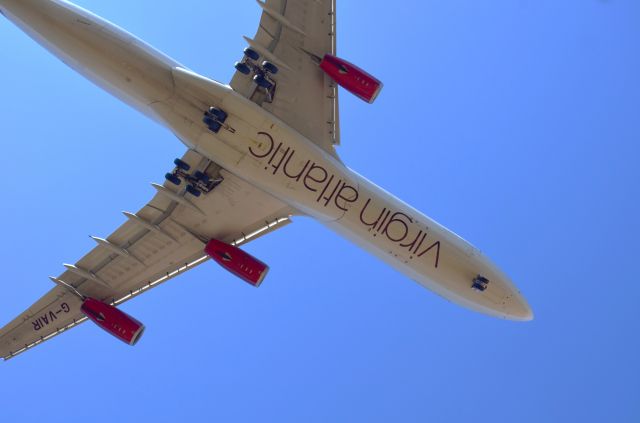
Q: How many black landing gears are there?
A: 4